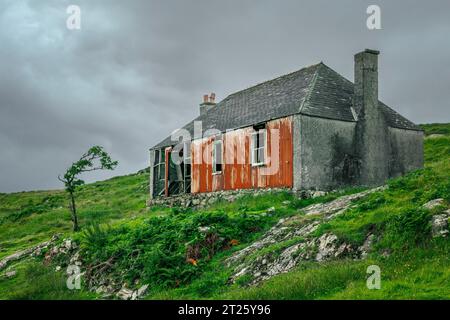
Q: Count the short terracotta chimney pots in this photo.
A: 2